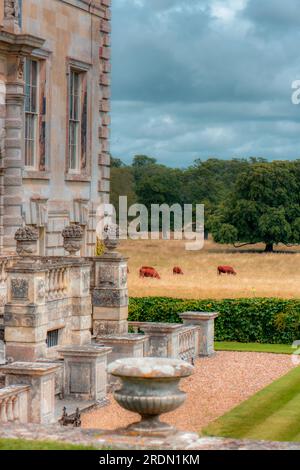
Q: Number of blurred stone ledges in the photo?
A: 1